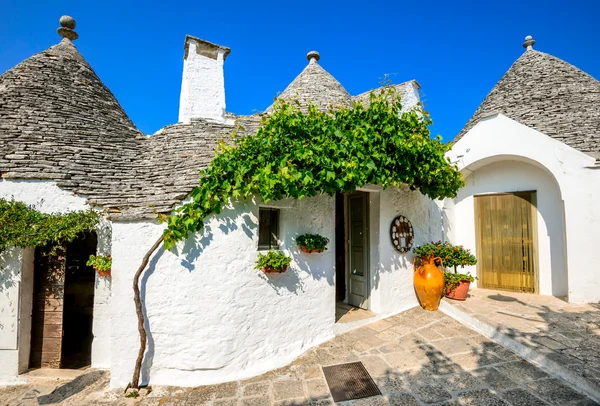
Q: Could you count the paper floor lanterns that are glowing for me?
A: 0